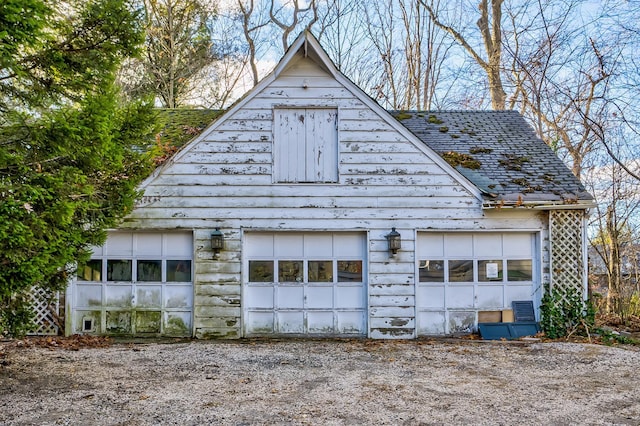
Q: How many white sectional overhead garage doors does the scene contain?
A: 3